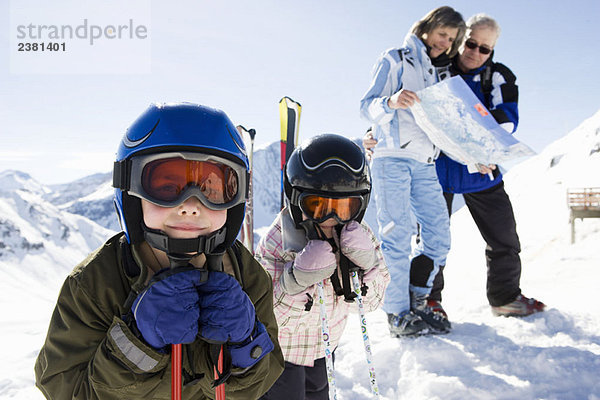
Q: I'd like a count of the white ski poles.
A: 2